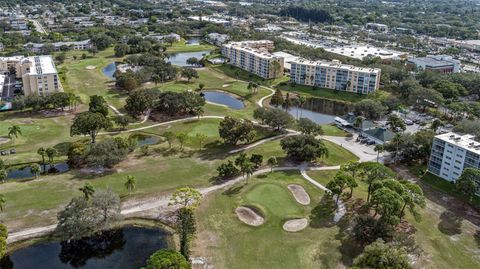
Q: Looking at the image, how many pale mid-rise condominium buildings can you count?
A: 4